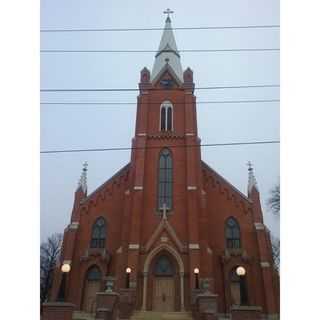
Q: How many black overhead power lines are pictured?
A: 5